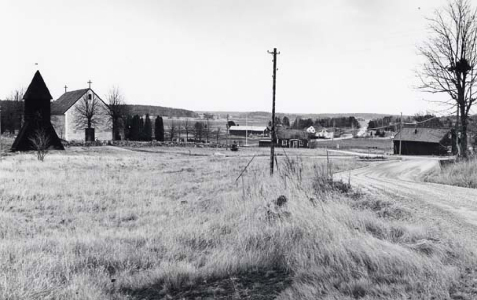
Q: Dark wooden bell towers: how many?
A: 1